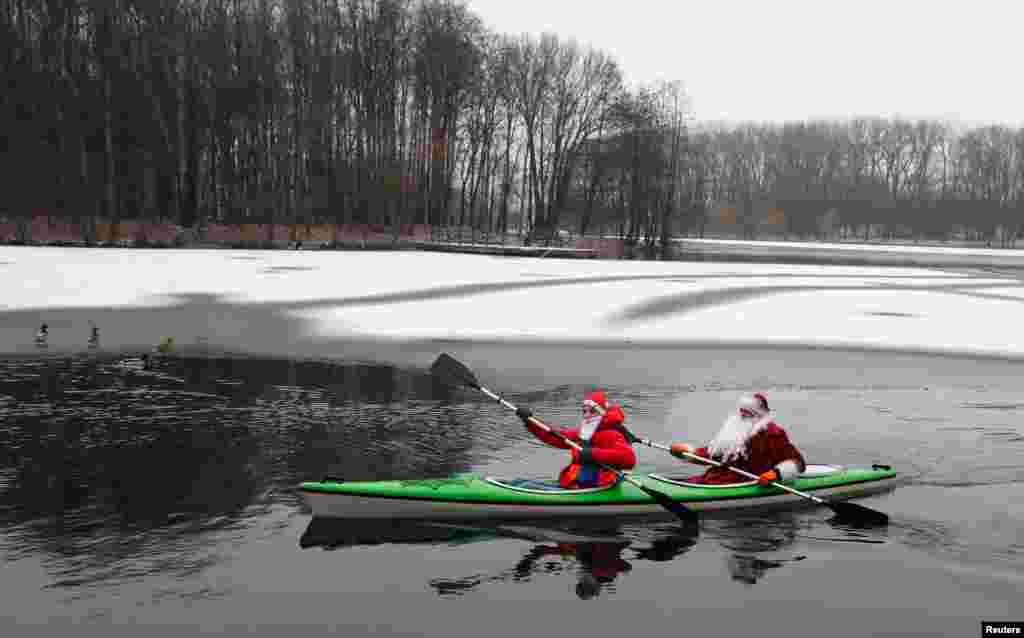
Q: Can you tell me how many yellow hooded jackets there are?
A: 0